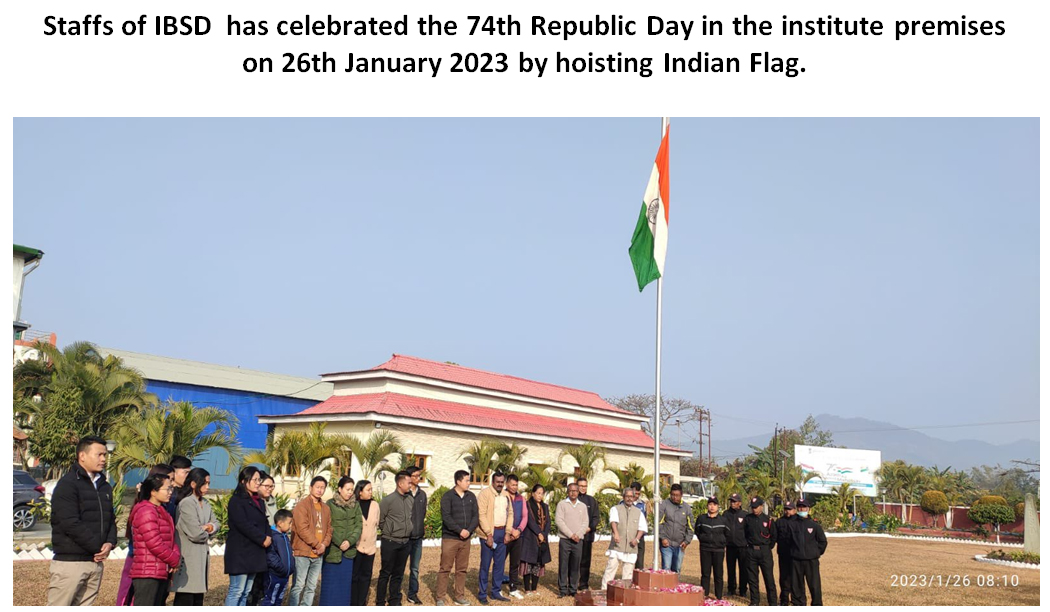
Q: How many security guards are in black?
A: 5